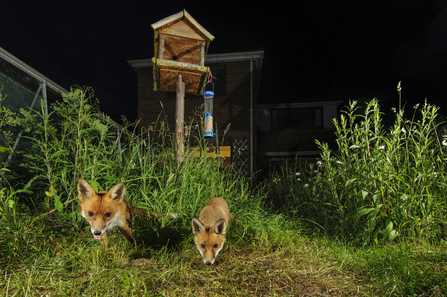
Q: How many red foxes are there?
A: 2